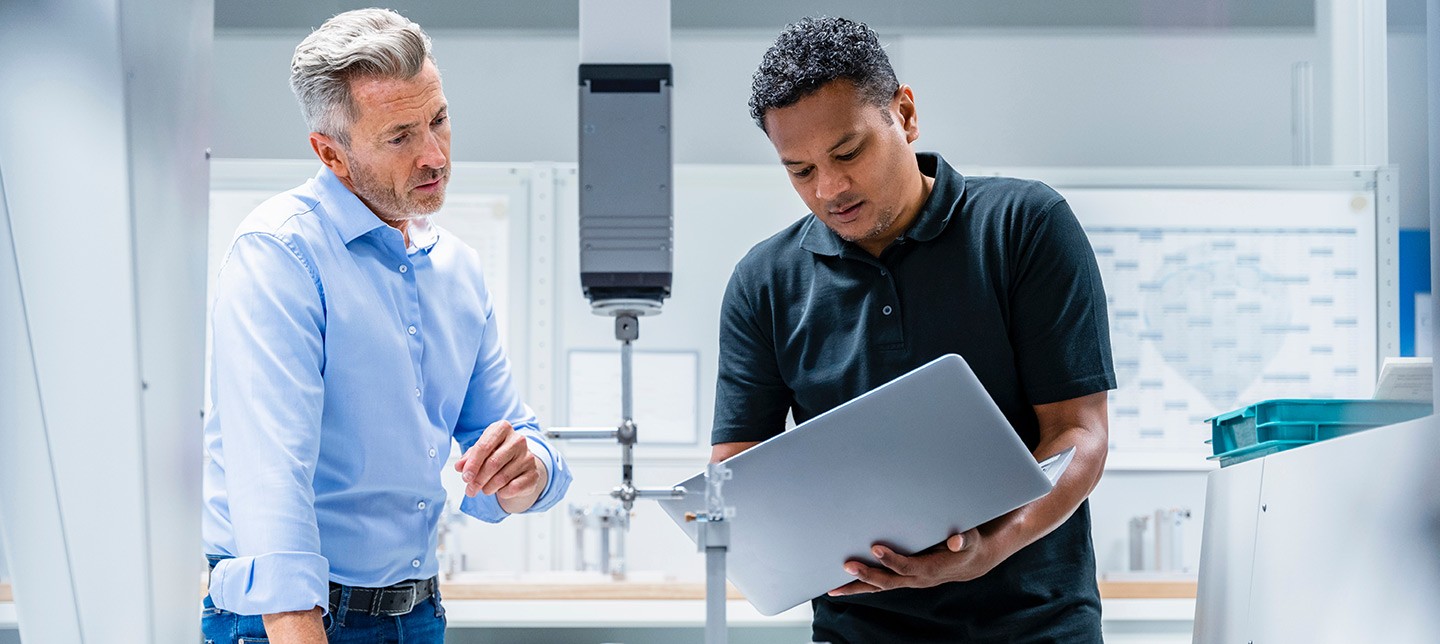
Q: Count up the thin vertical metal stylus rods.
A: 1